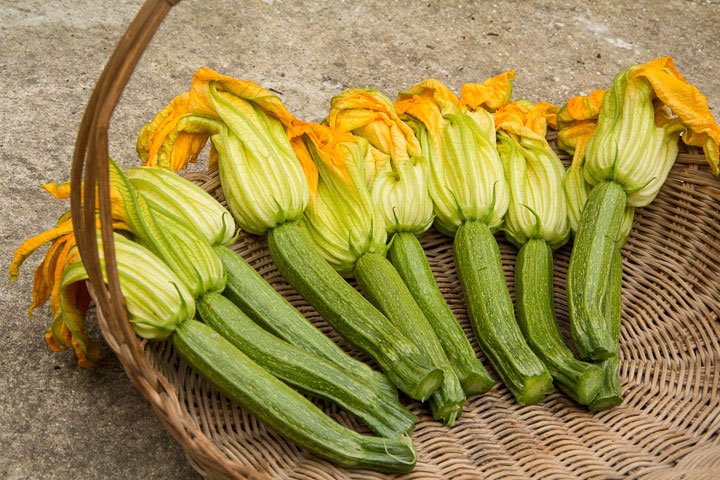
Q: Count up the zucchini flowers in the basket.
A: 10